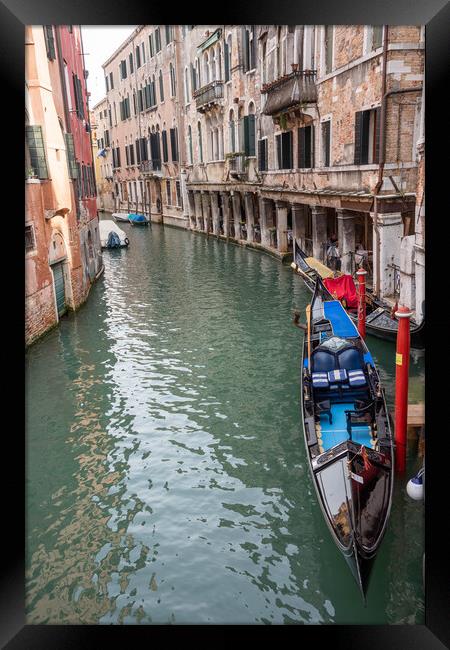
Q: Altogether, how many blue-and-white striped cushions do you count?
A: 3